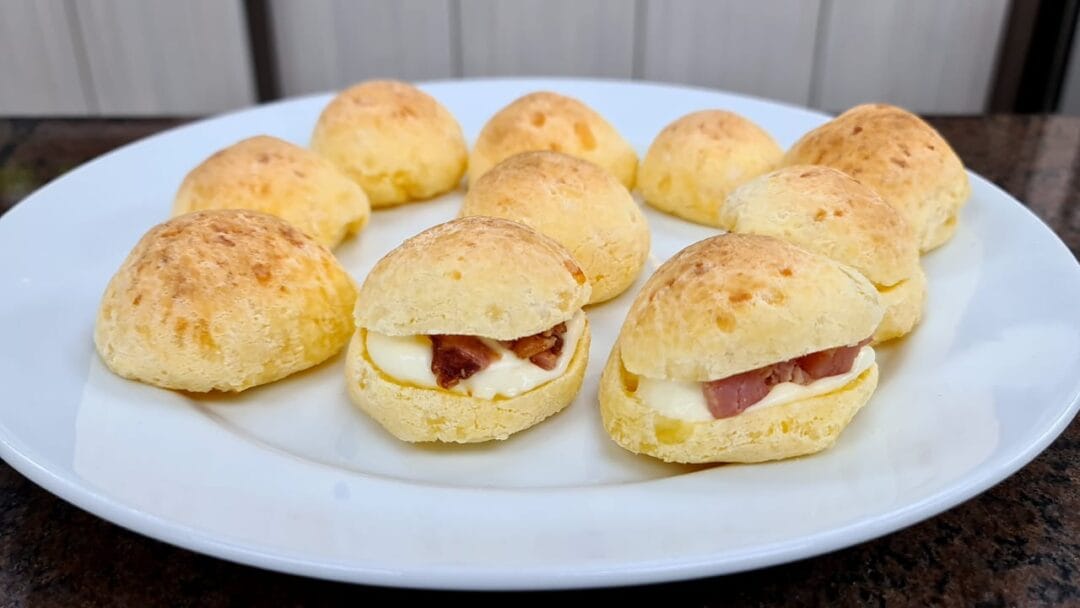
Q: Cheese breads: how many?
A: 10